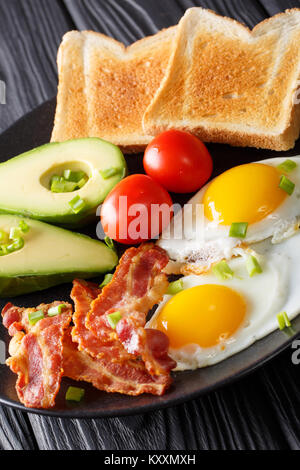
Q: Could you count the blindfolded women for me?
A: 0